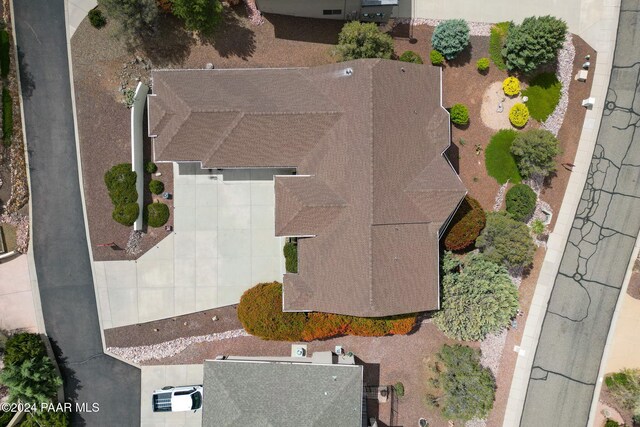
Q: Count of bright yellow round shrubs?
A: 2